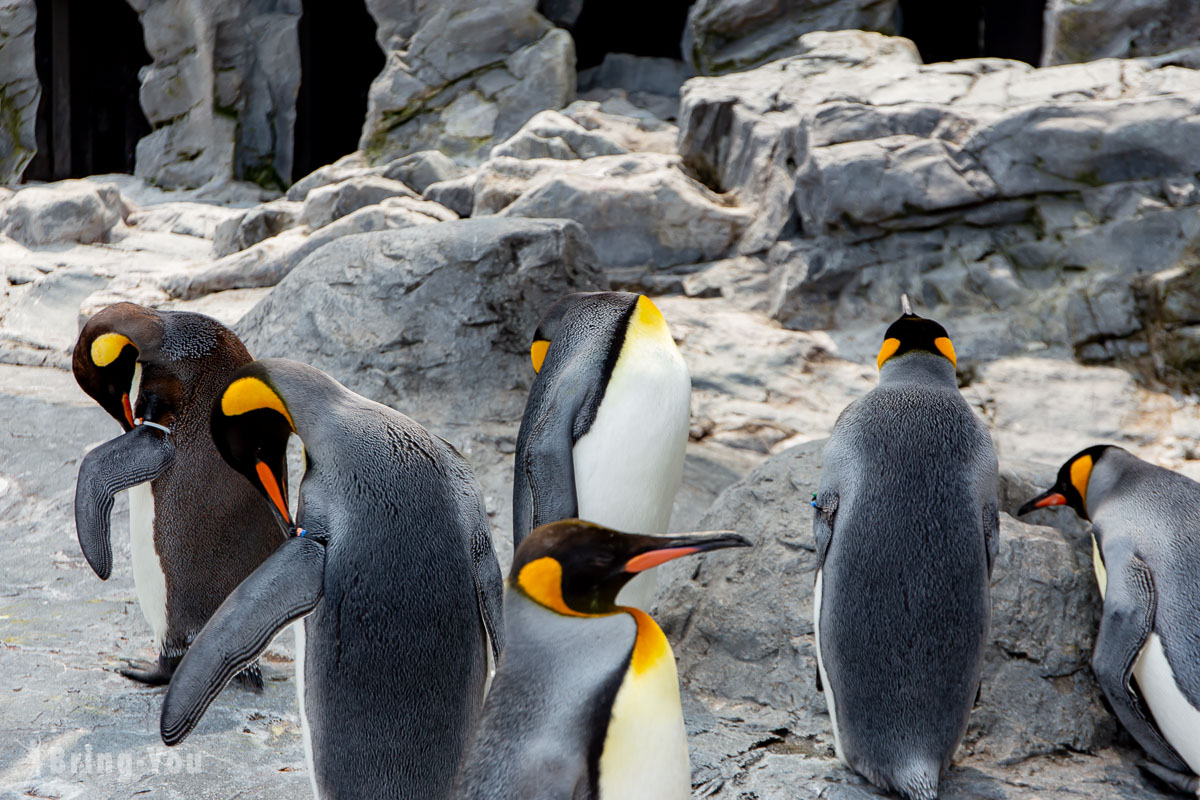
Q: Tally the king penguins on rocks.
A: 6